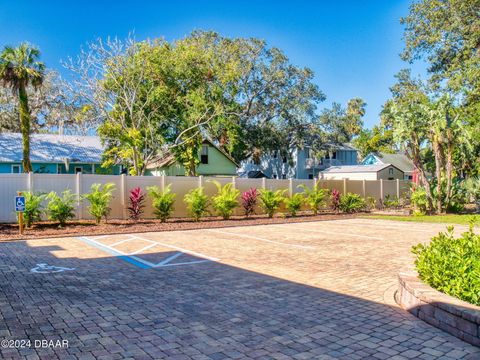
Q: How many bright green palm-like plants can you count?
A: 9